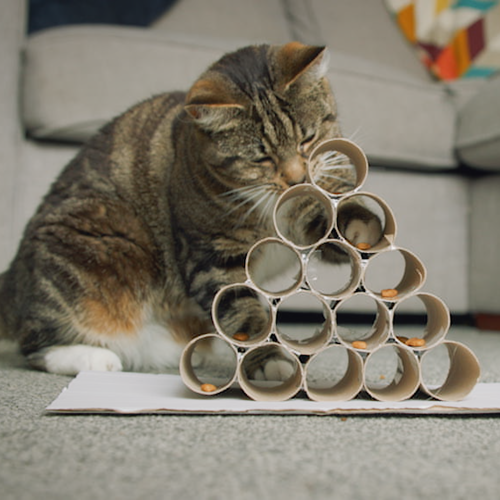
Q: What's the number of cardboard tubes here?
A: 15